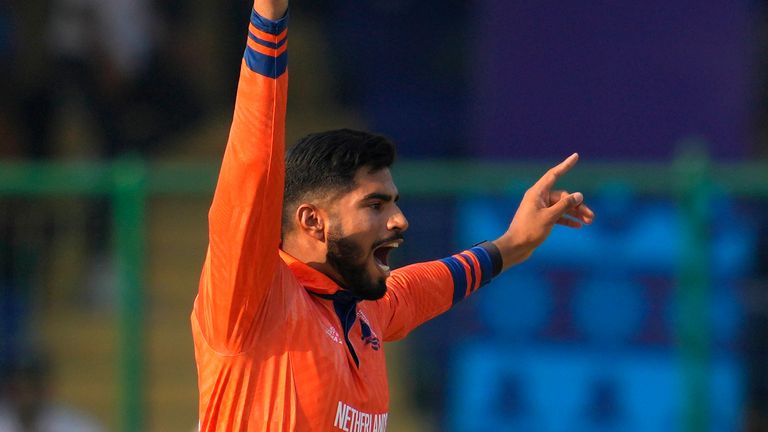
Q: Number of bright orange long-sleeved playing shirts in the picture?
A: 1